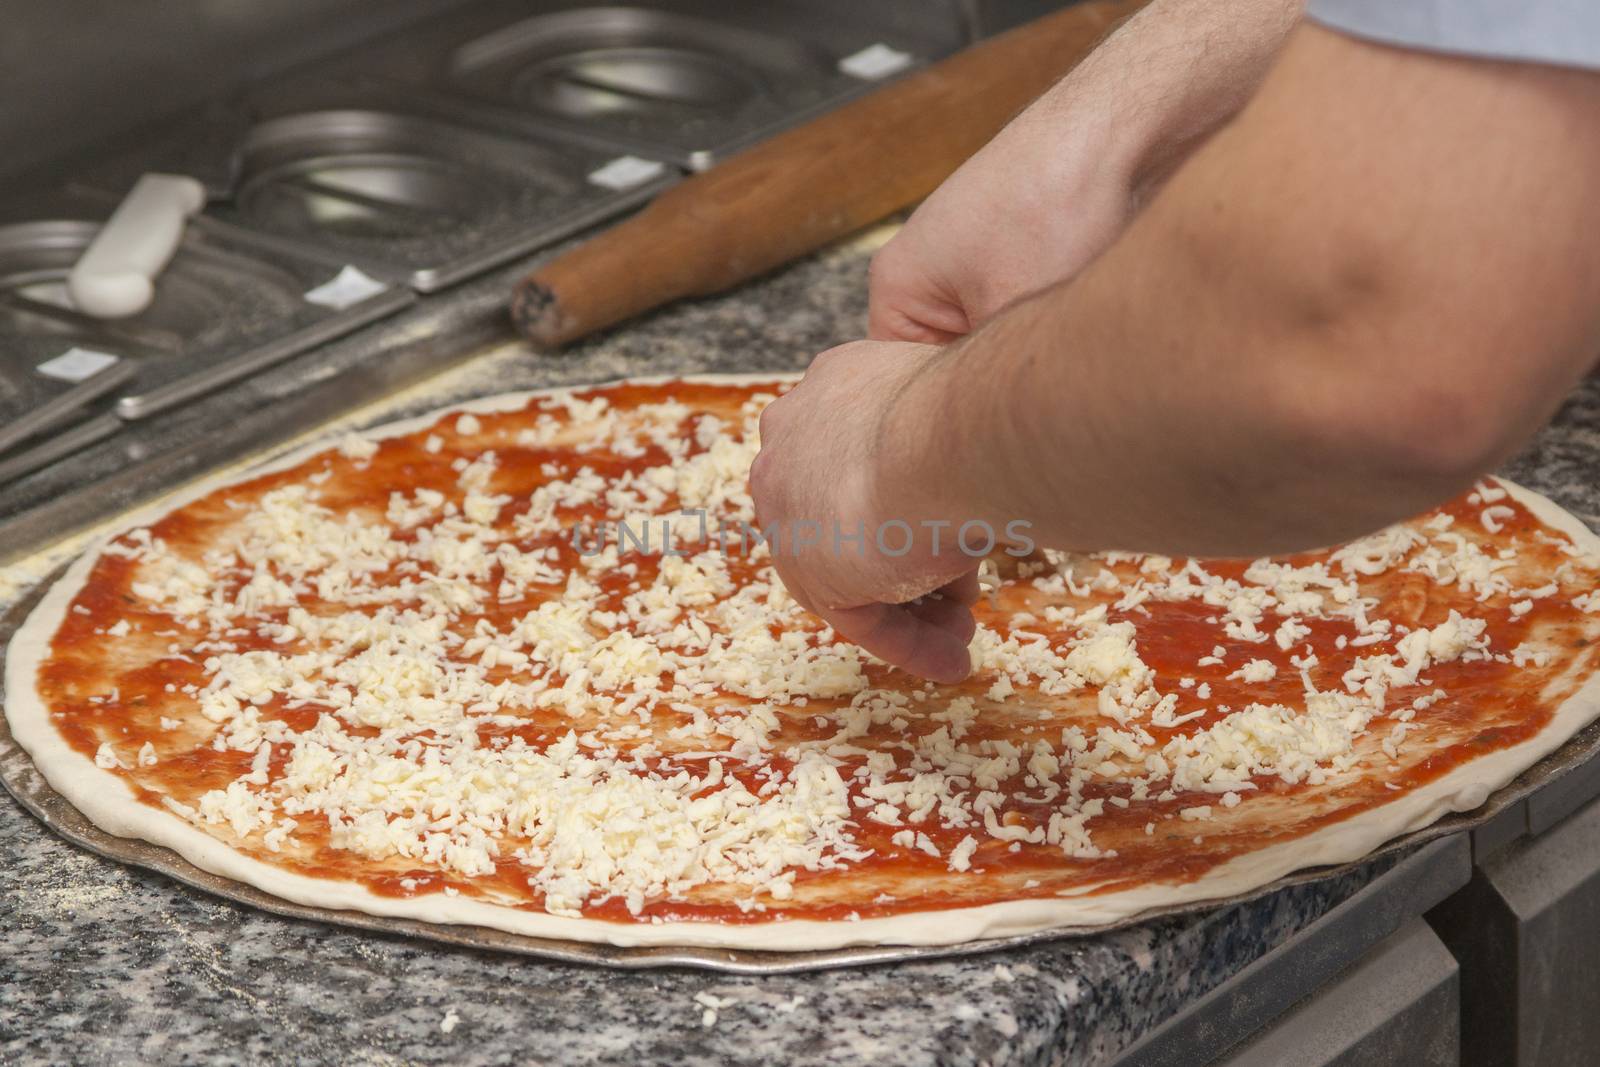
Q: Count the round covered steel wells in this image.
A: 3